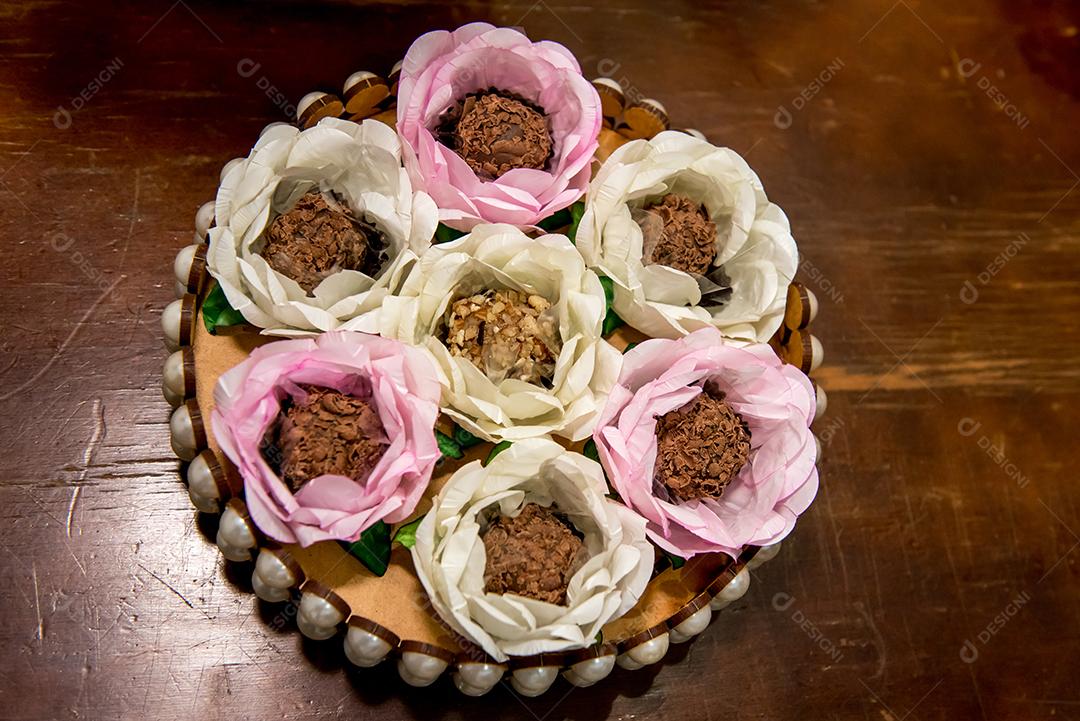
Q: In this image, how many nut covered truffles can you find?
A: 1